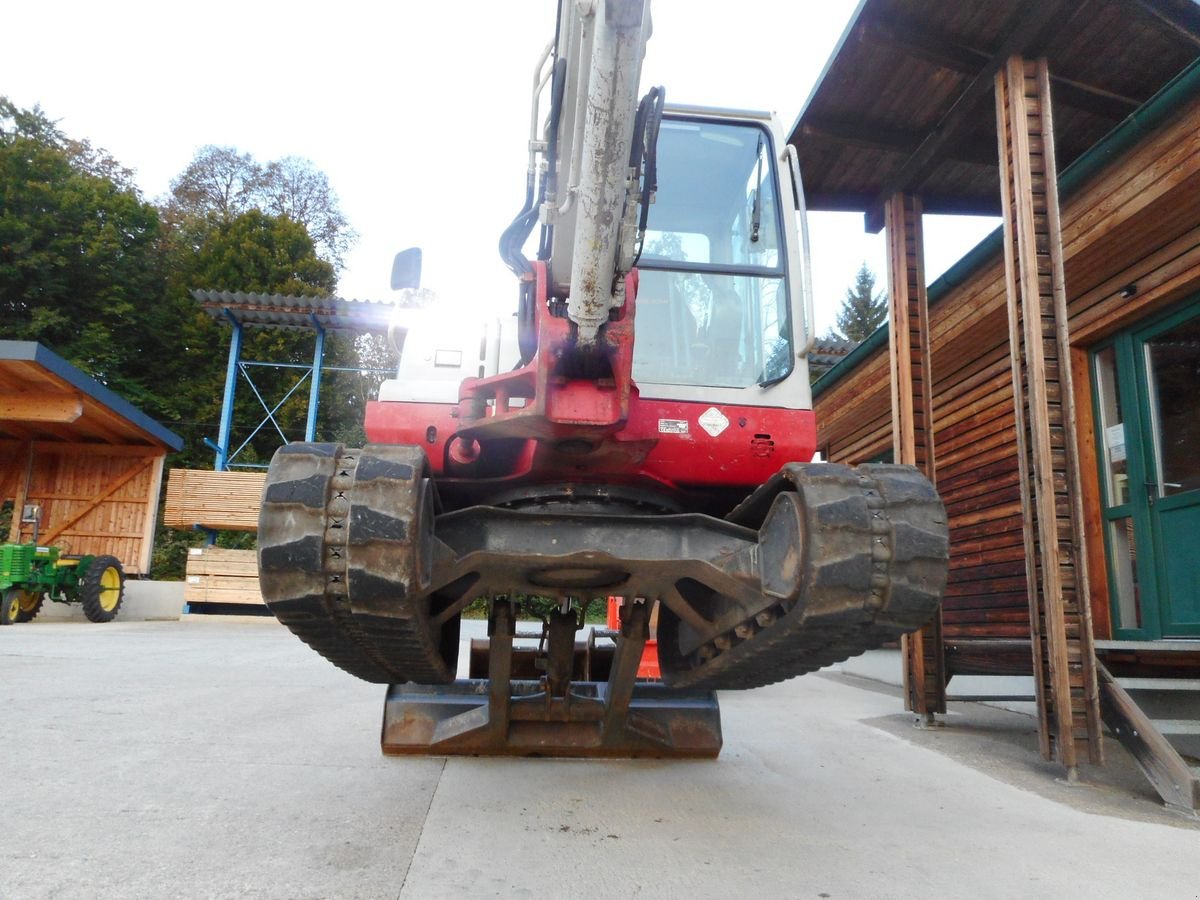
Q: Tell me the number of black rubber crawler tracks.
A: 2